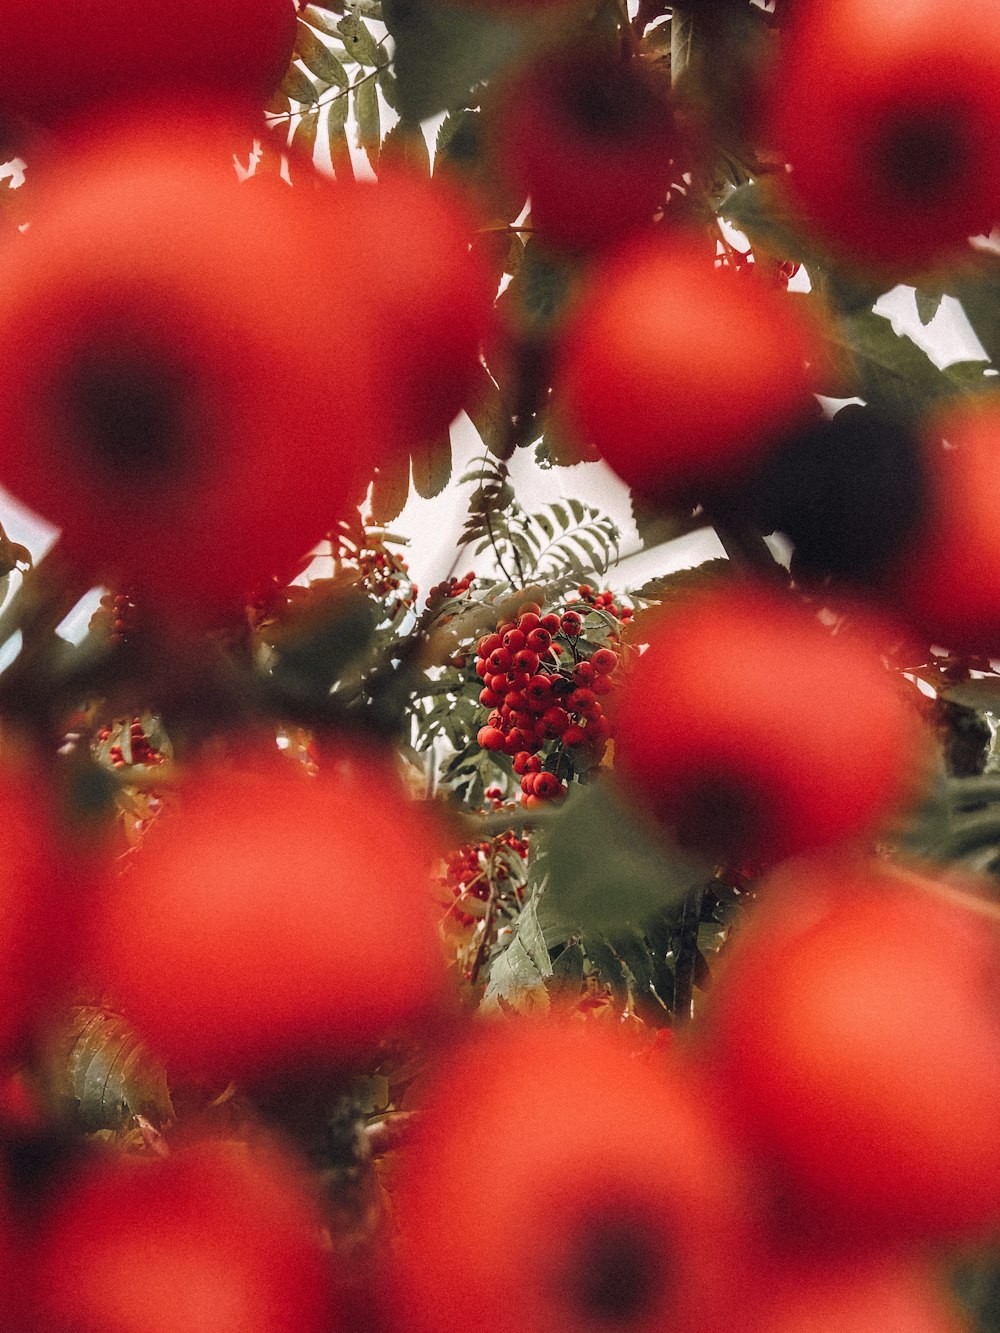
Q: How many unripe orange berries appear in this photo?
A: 0